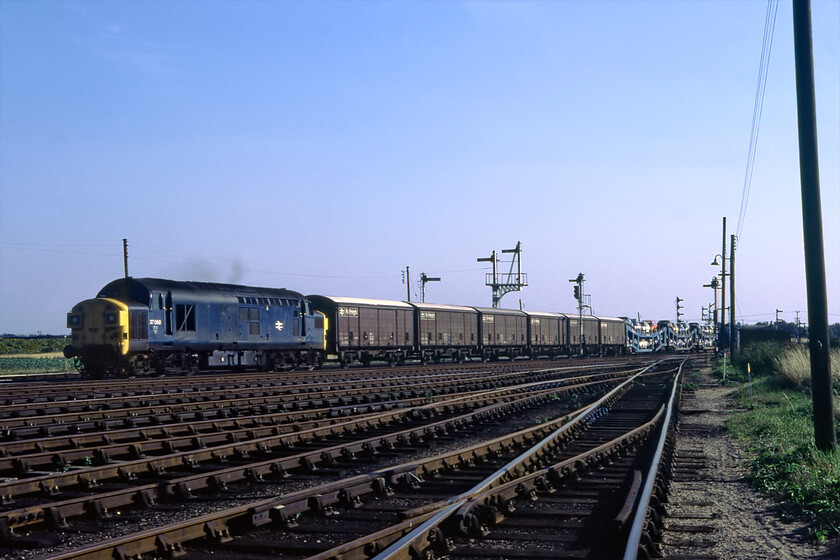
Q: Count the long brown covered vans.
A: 6